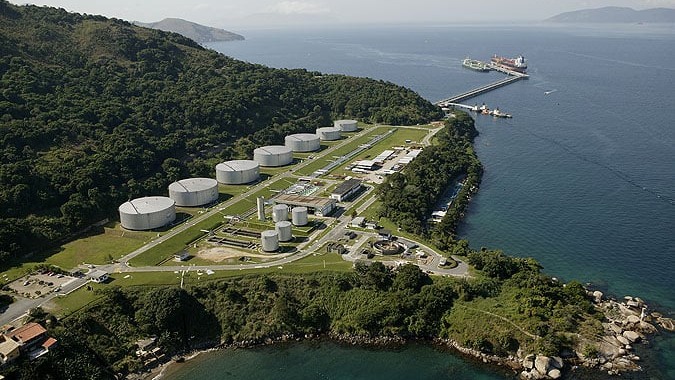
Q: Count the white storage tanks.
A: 11